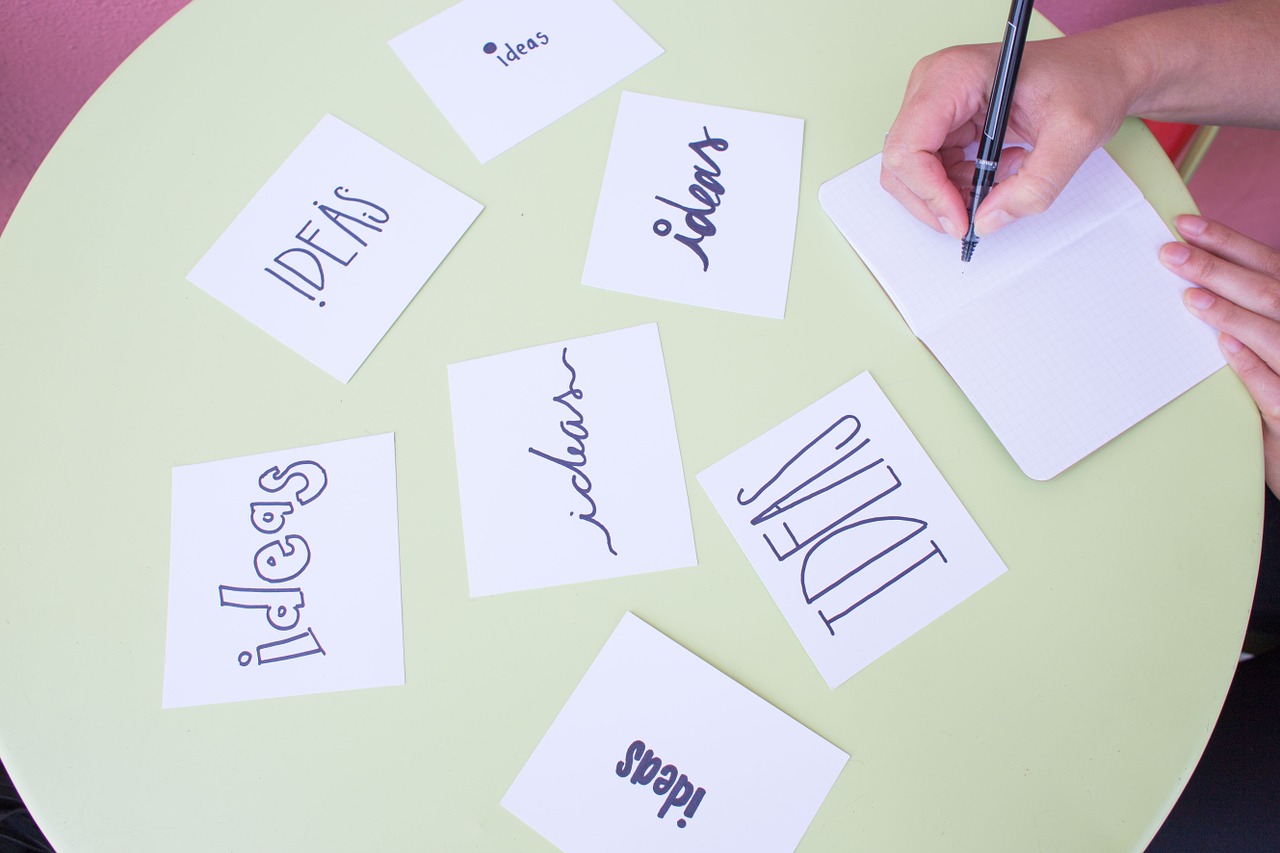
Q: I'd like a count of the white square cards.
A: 7